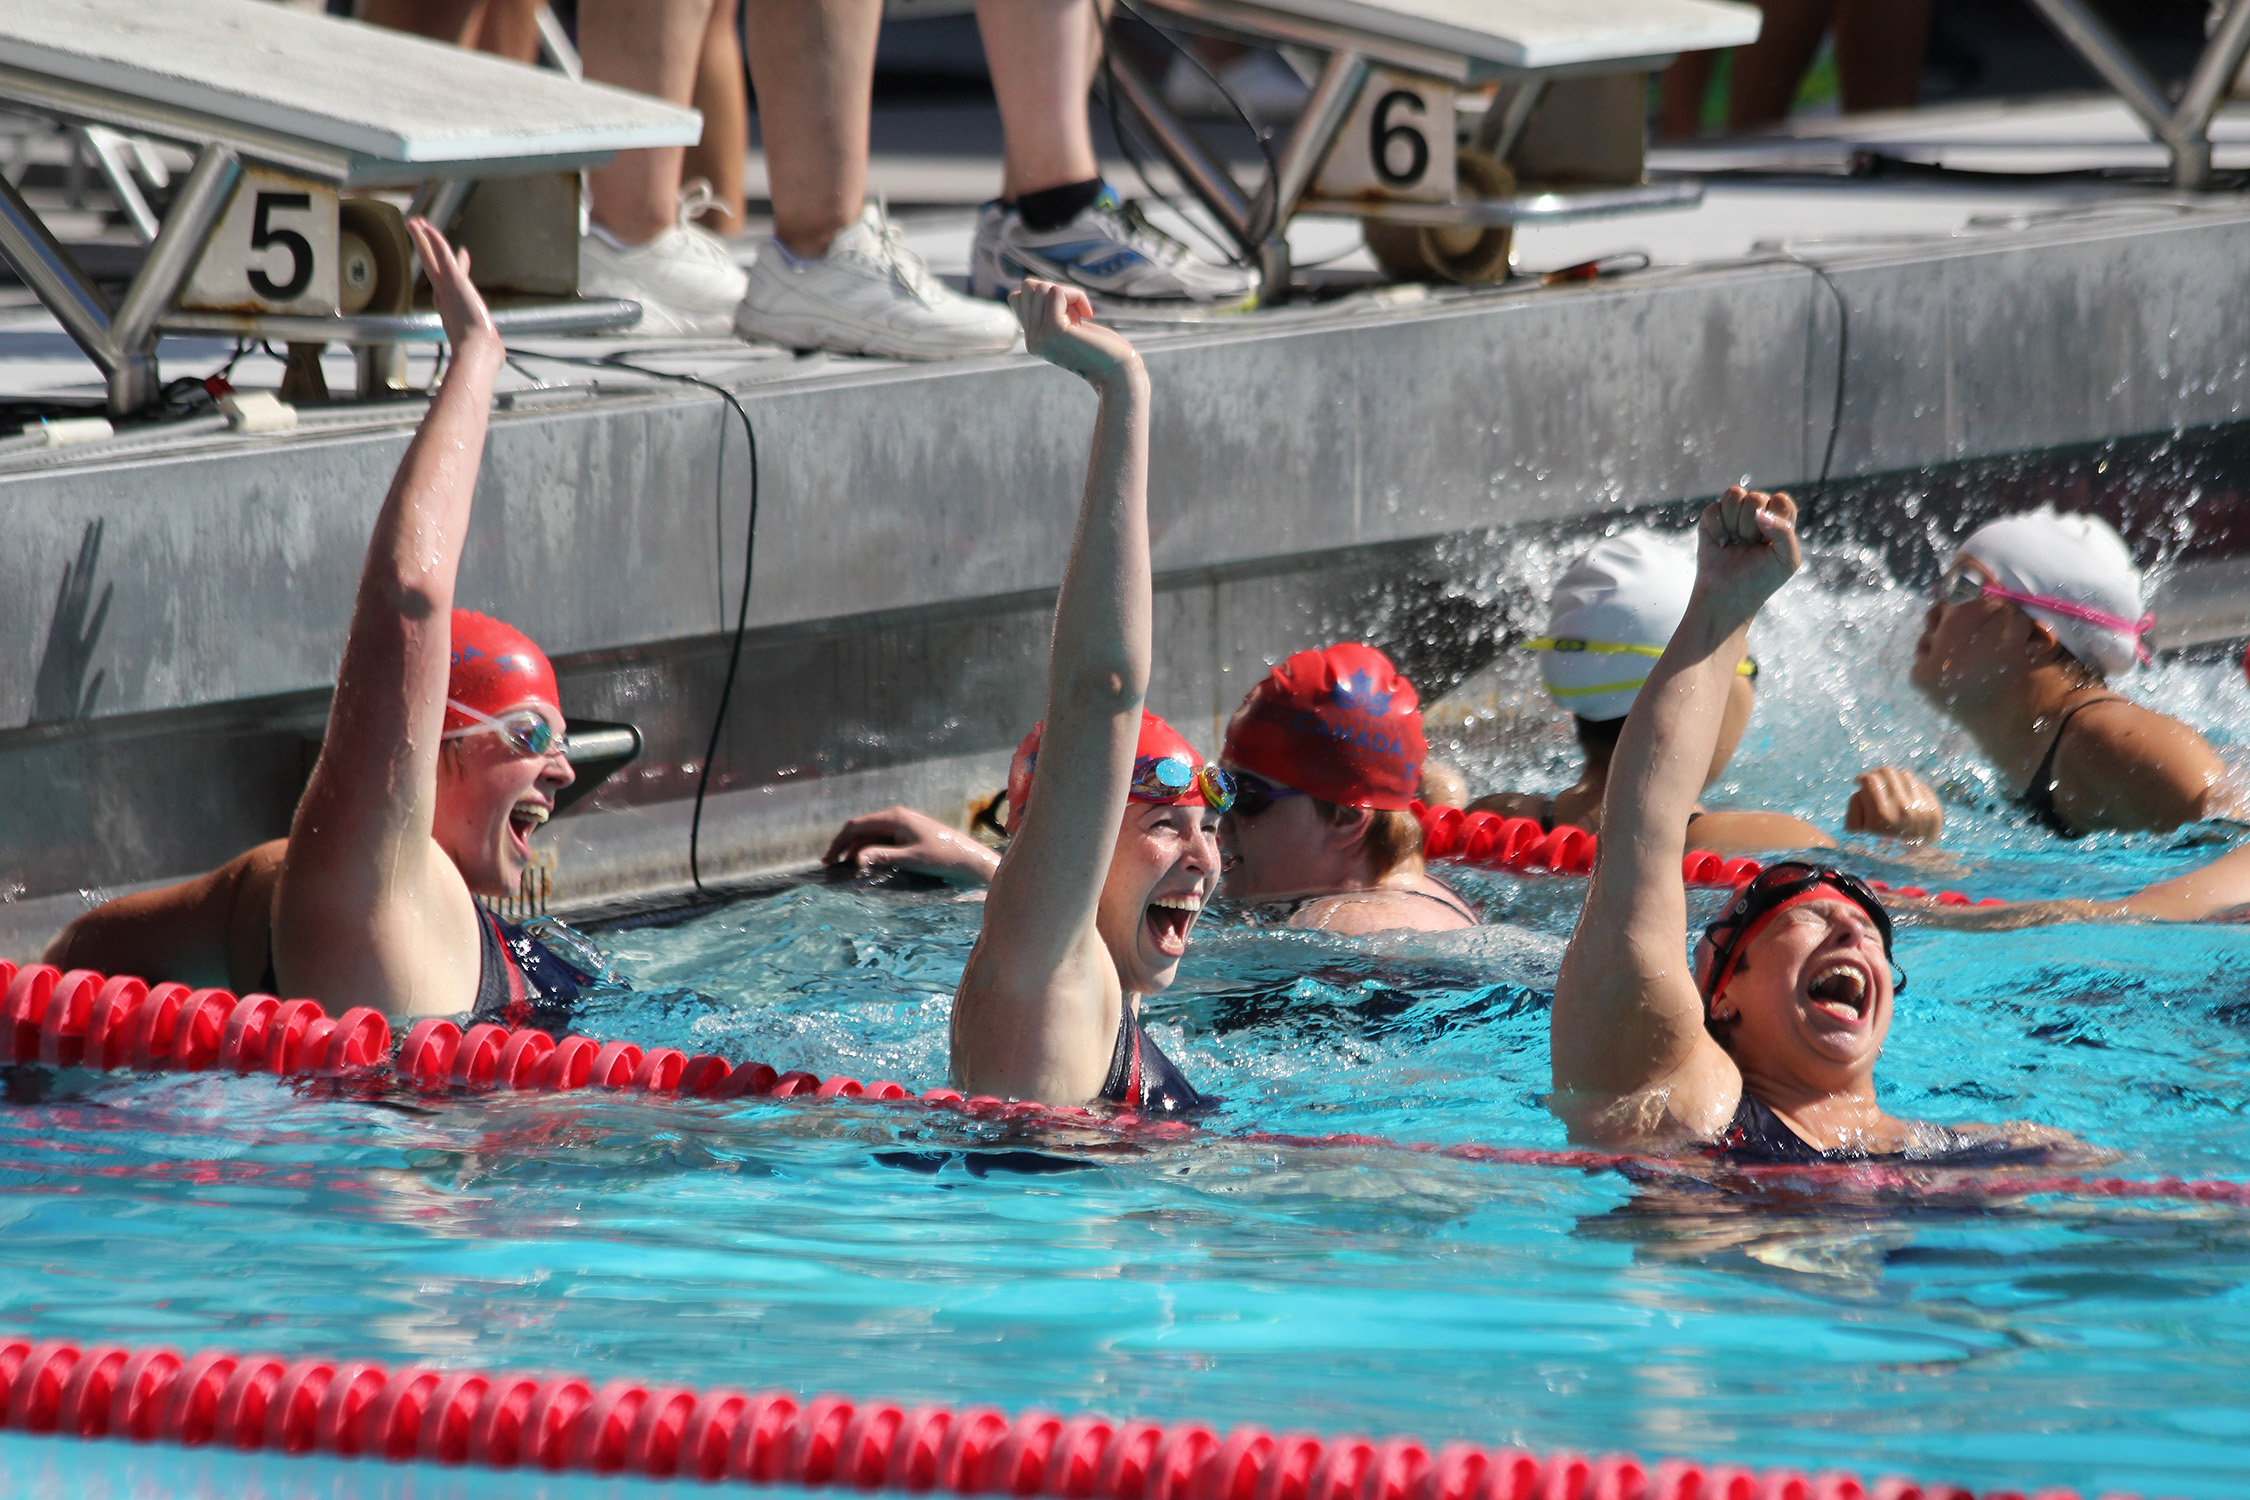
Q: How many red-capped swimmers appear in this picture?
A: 4